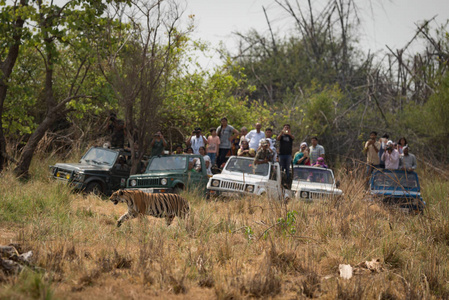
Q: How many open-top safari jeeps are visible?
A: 5